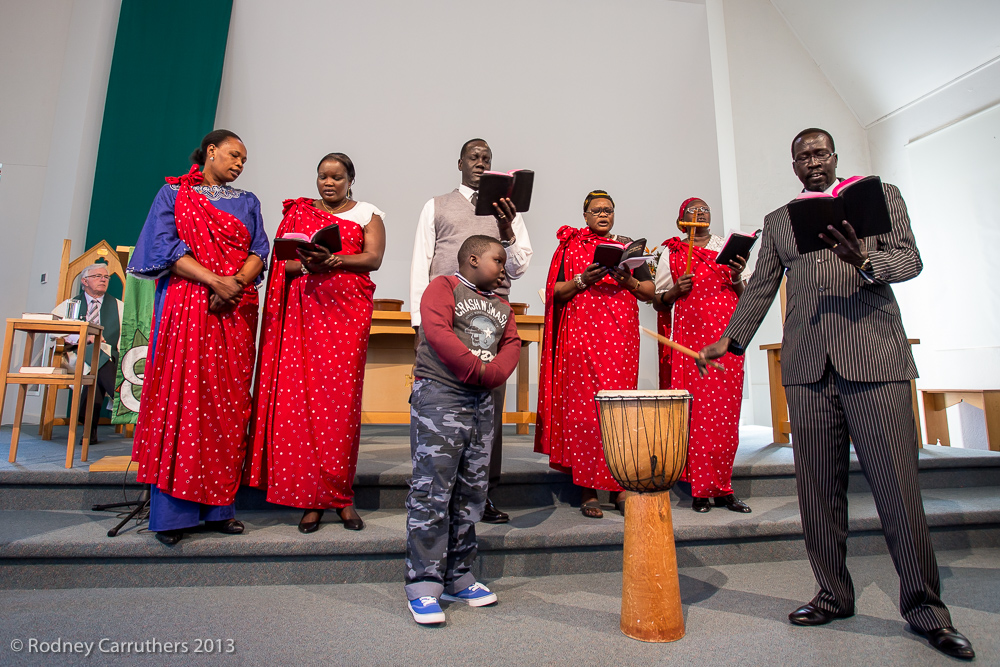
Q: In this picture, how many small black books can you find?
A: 5